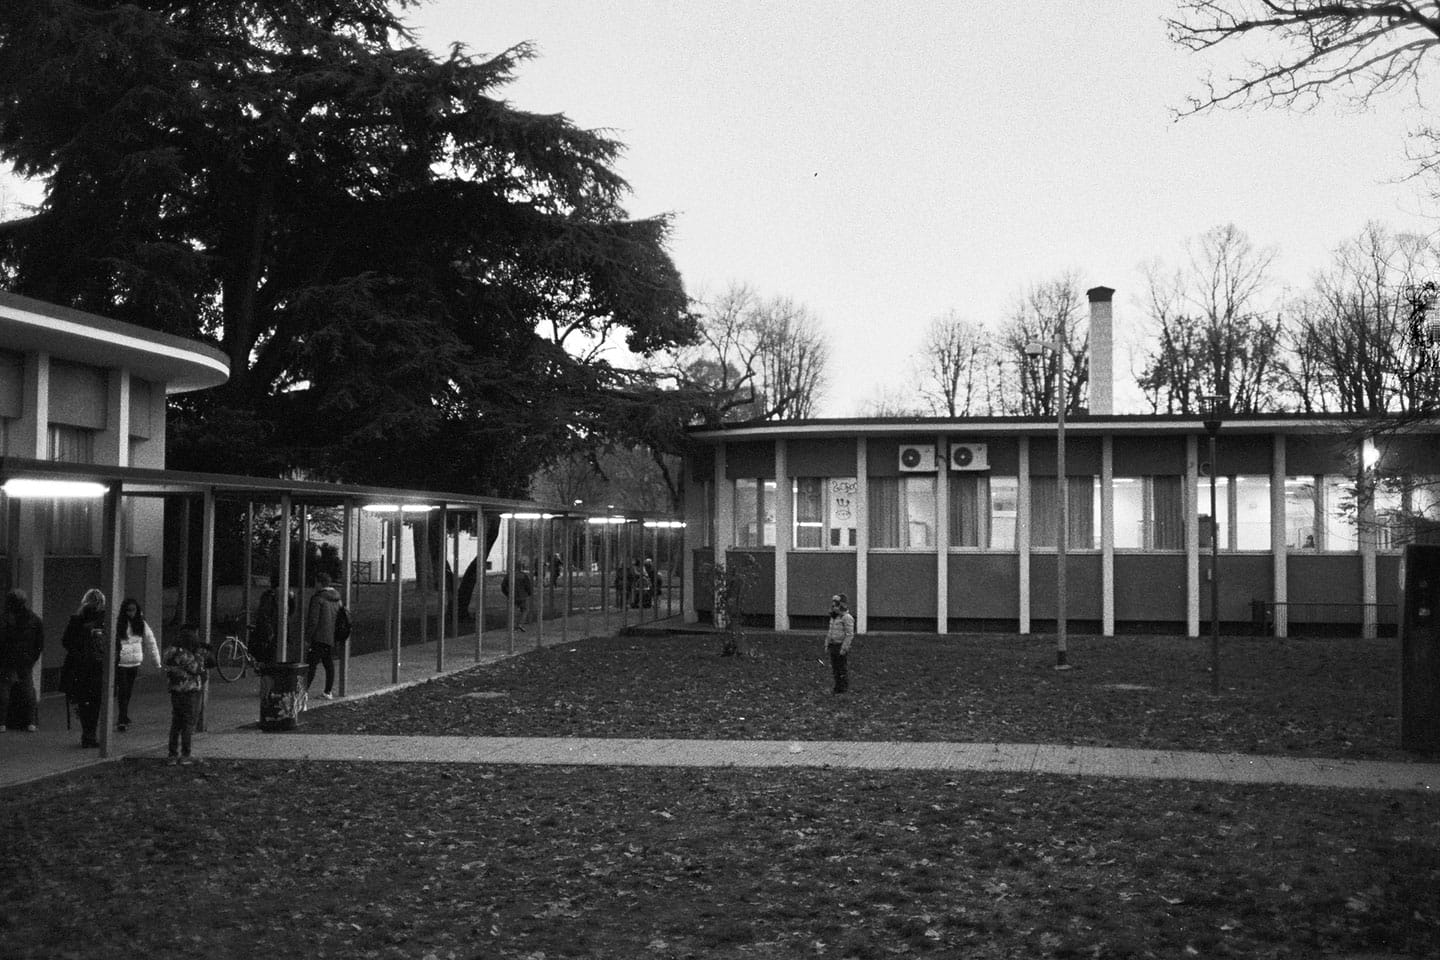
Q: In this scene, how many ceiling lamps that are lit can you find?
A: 5